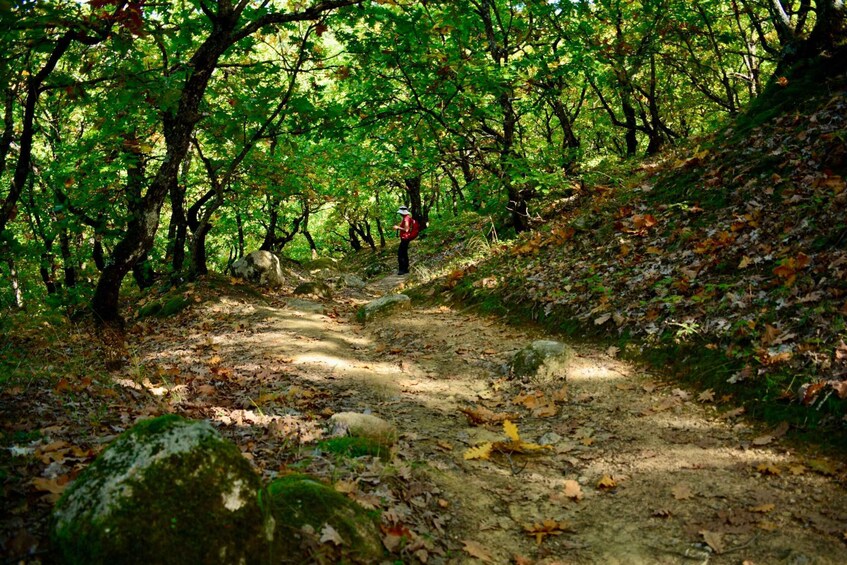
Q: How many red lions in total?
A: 0